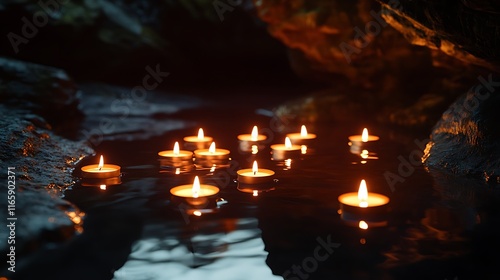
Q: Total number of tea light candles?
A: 11